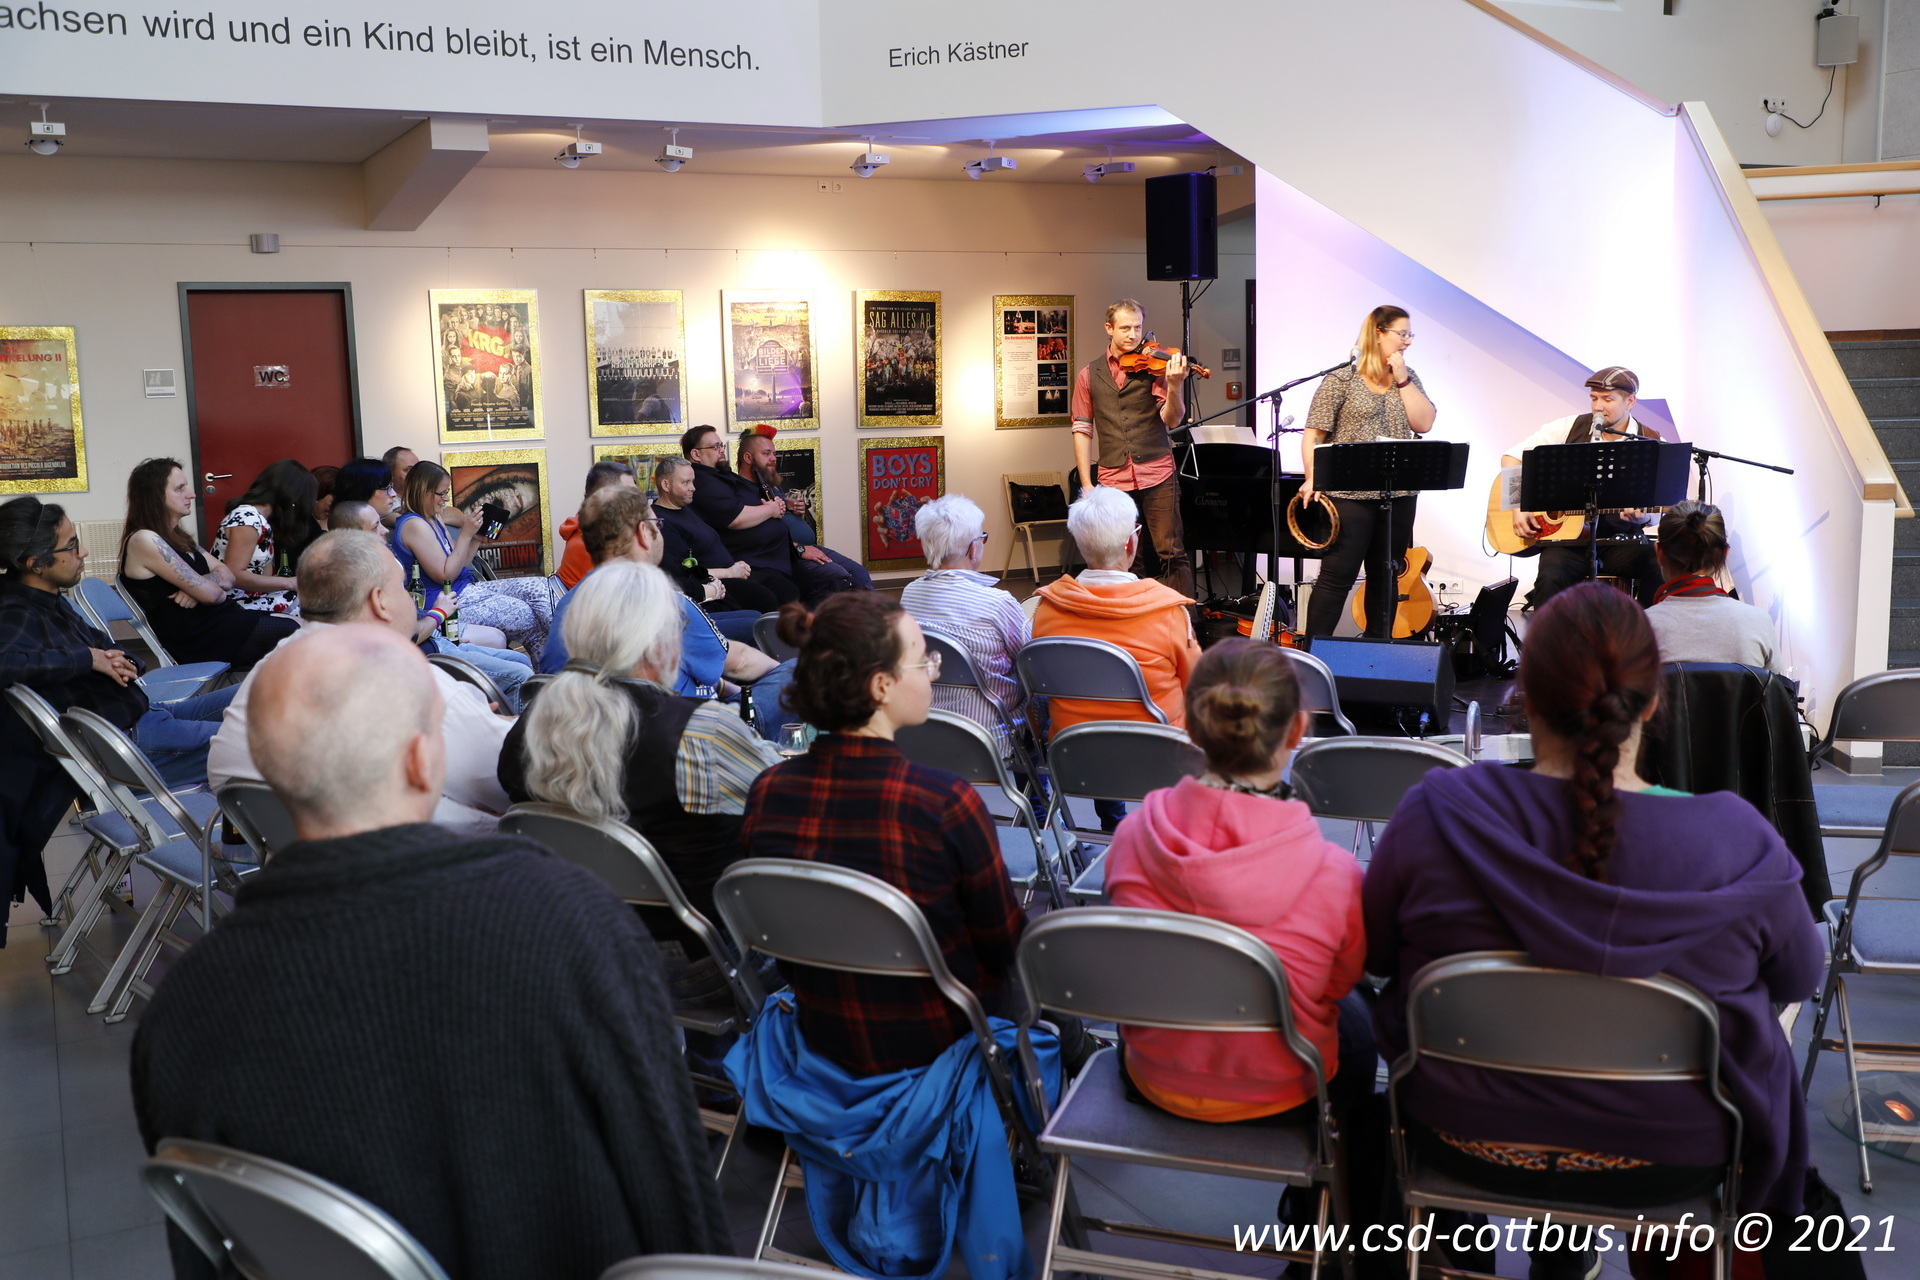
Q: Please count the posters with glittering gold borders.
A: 10